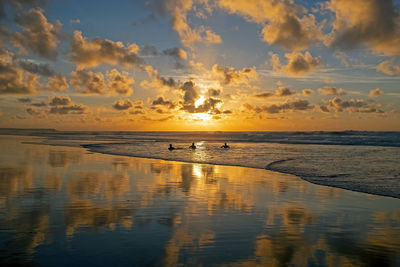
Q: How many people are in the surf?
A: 3